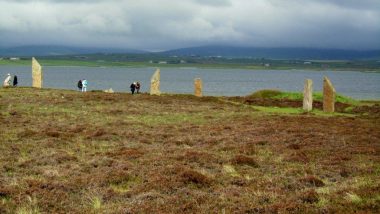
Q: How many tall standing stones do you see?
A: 5